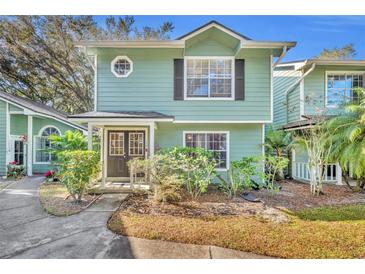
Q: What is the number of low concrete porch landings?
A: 1